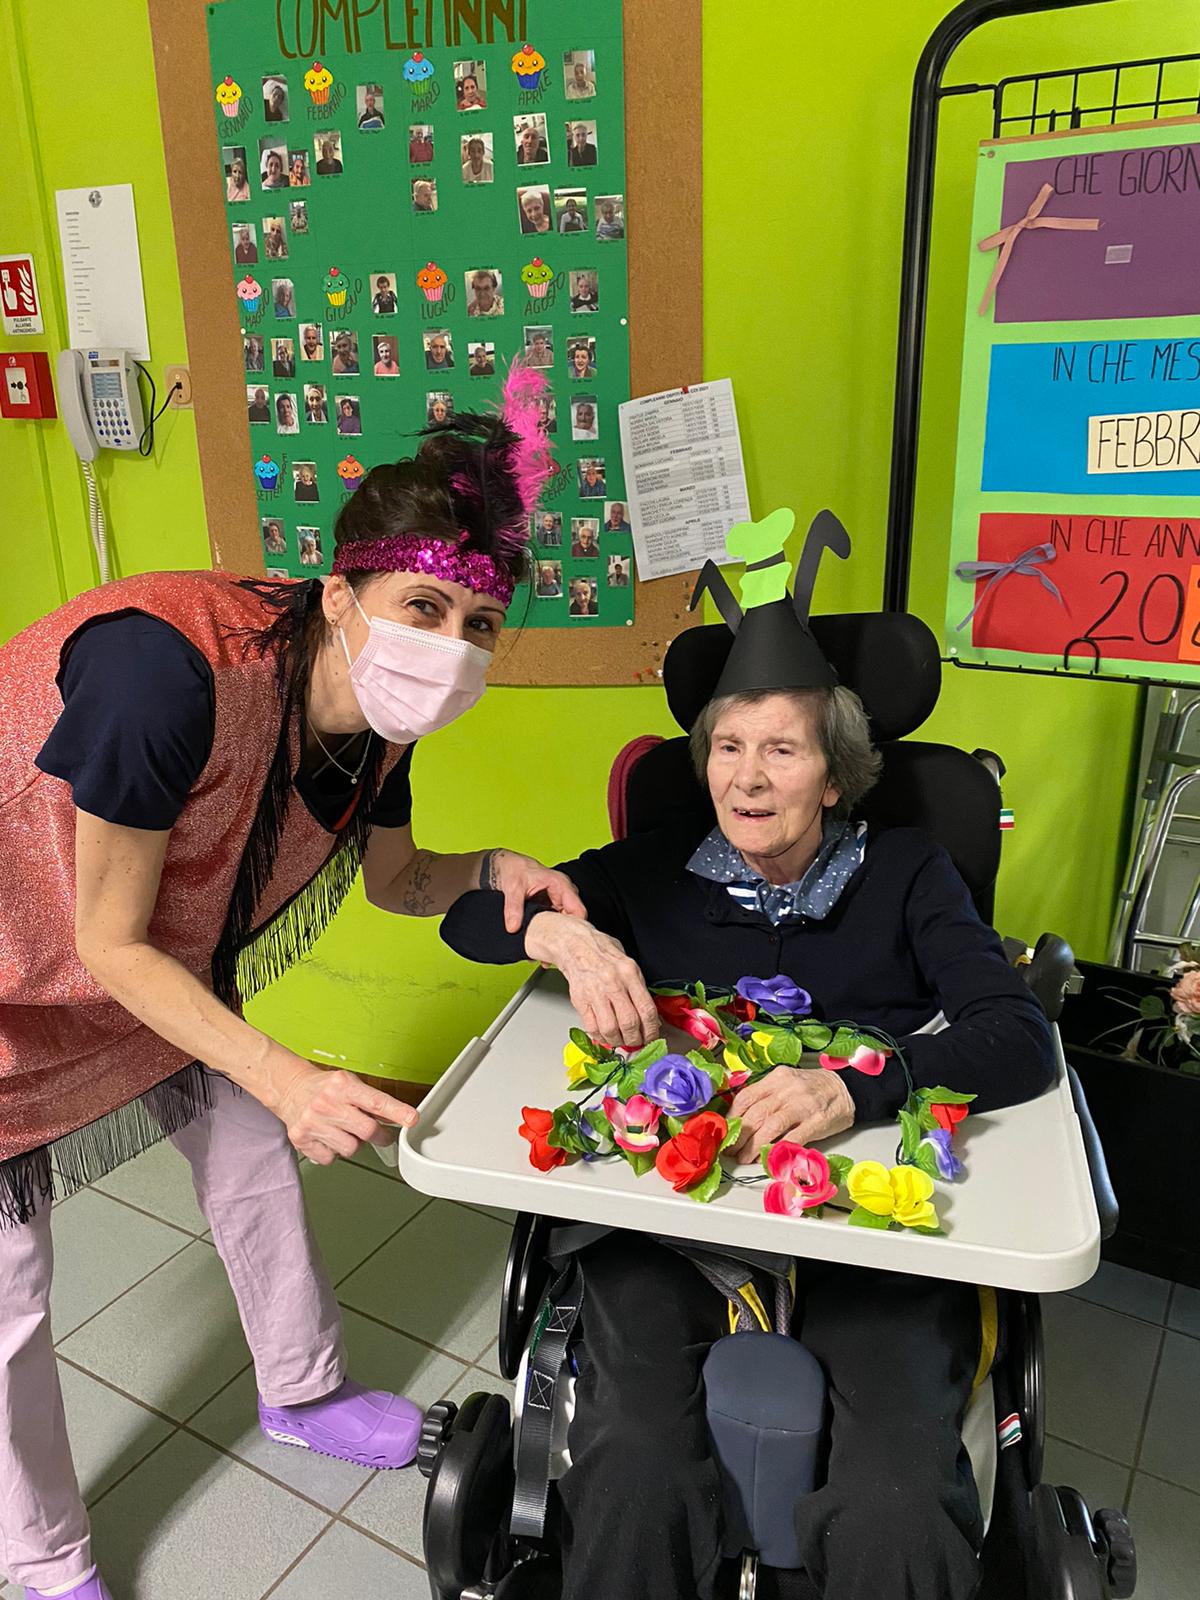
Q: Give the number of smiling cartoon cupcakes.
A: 10